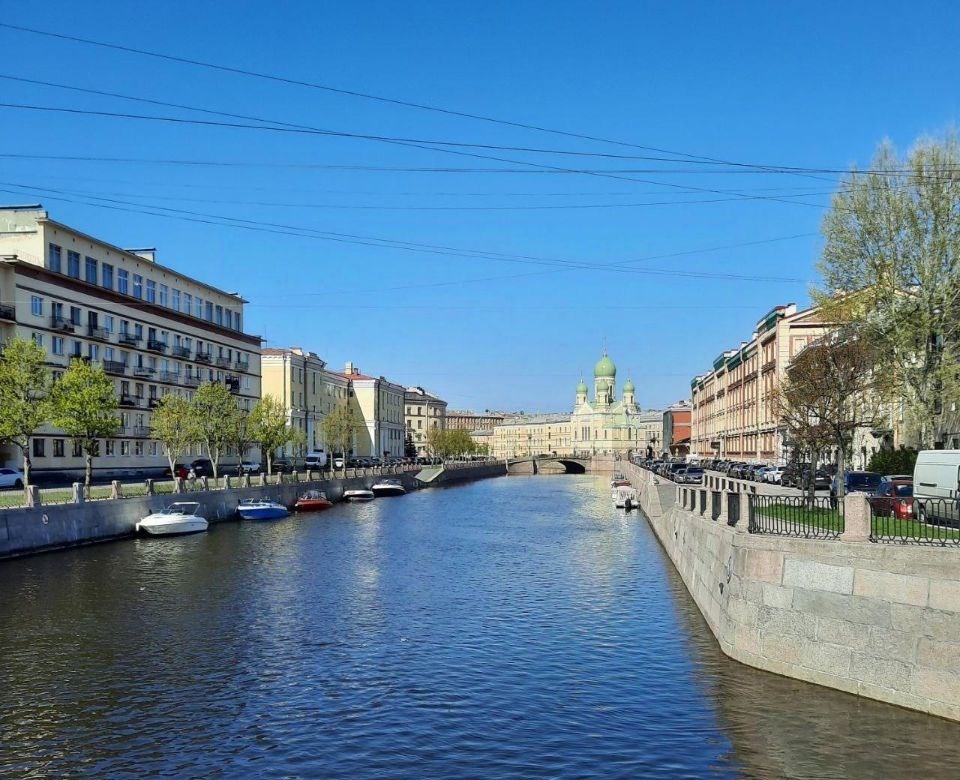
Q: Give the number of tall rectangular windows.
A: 15